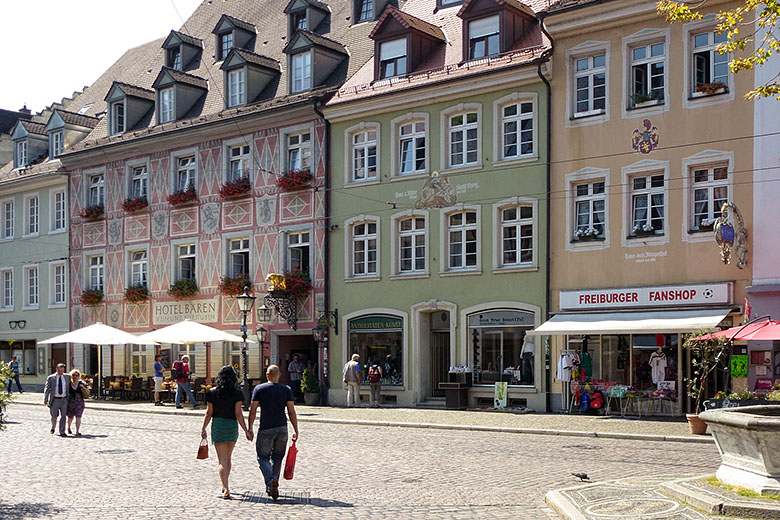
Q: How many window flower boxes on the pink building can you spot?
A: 10